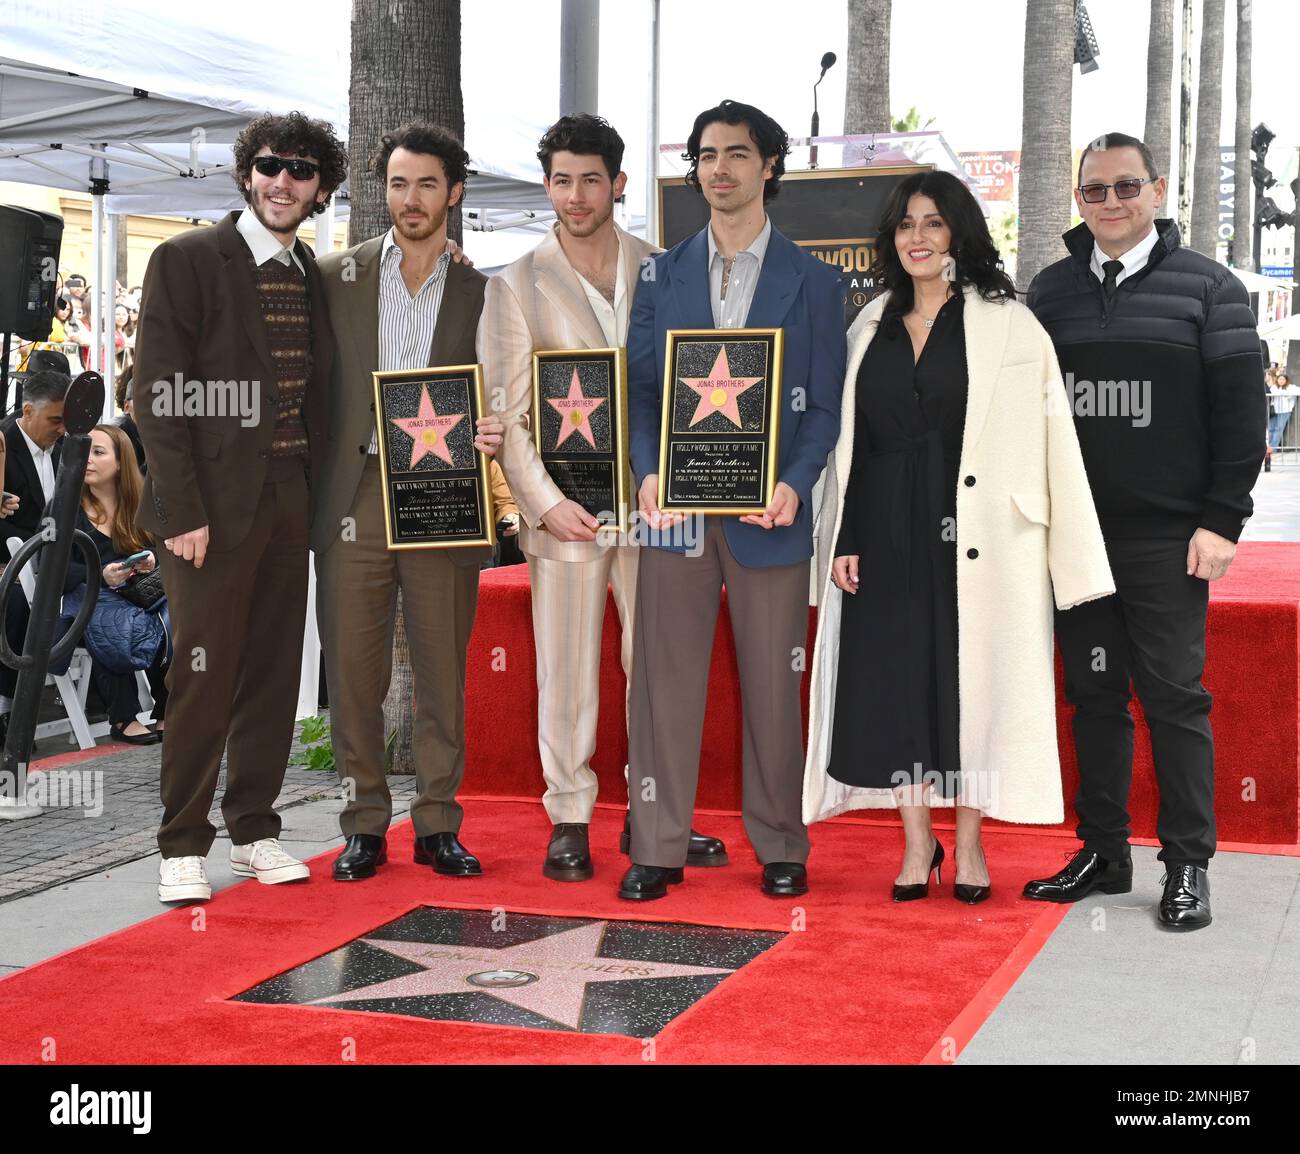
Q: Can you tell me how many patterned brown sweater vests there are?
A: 1